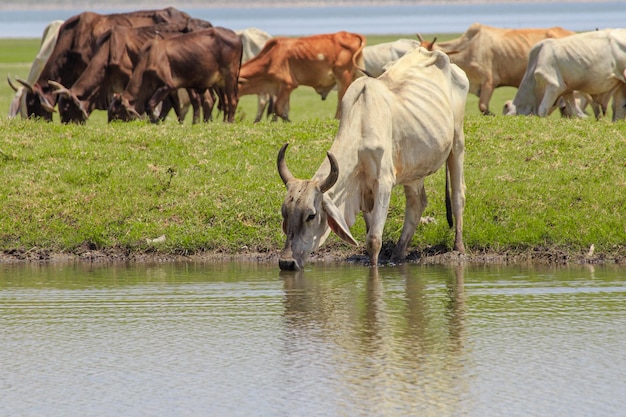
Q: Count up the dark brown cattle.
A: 3